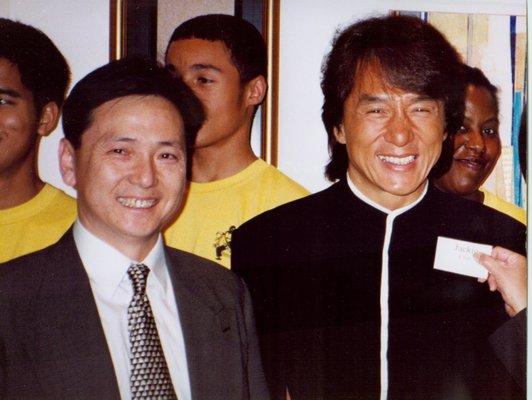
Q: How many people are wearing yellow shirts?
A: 3